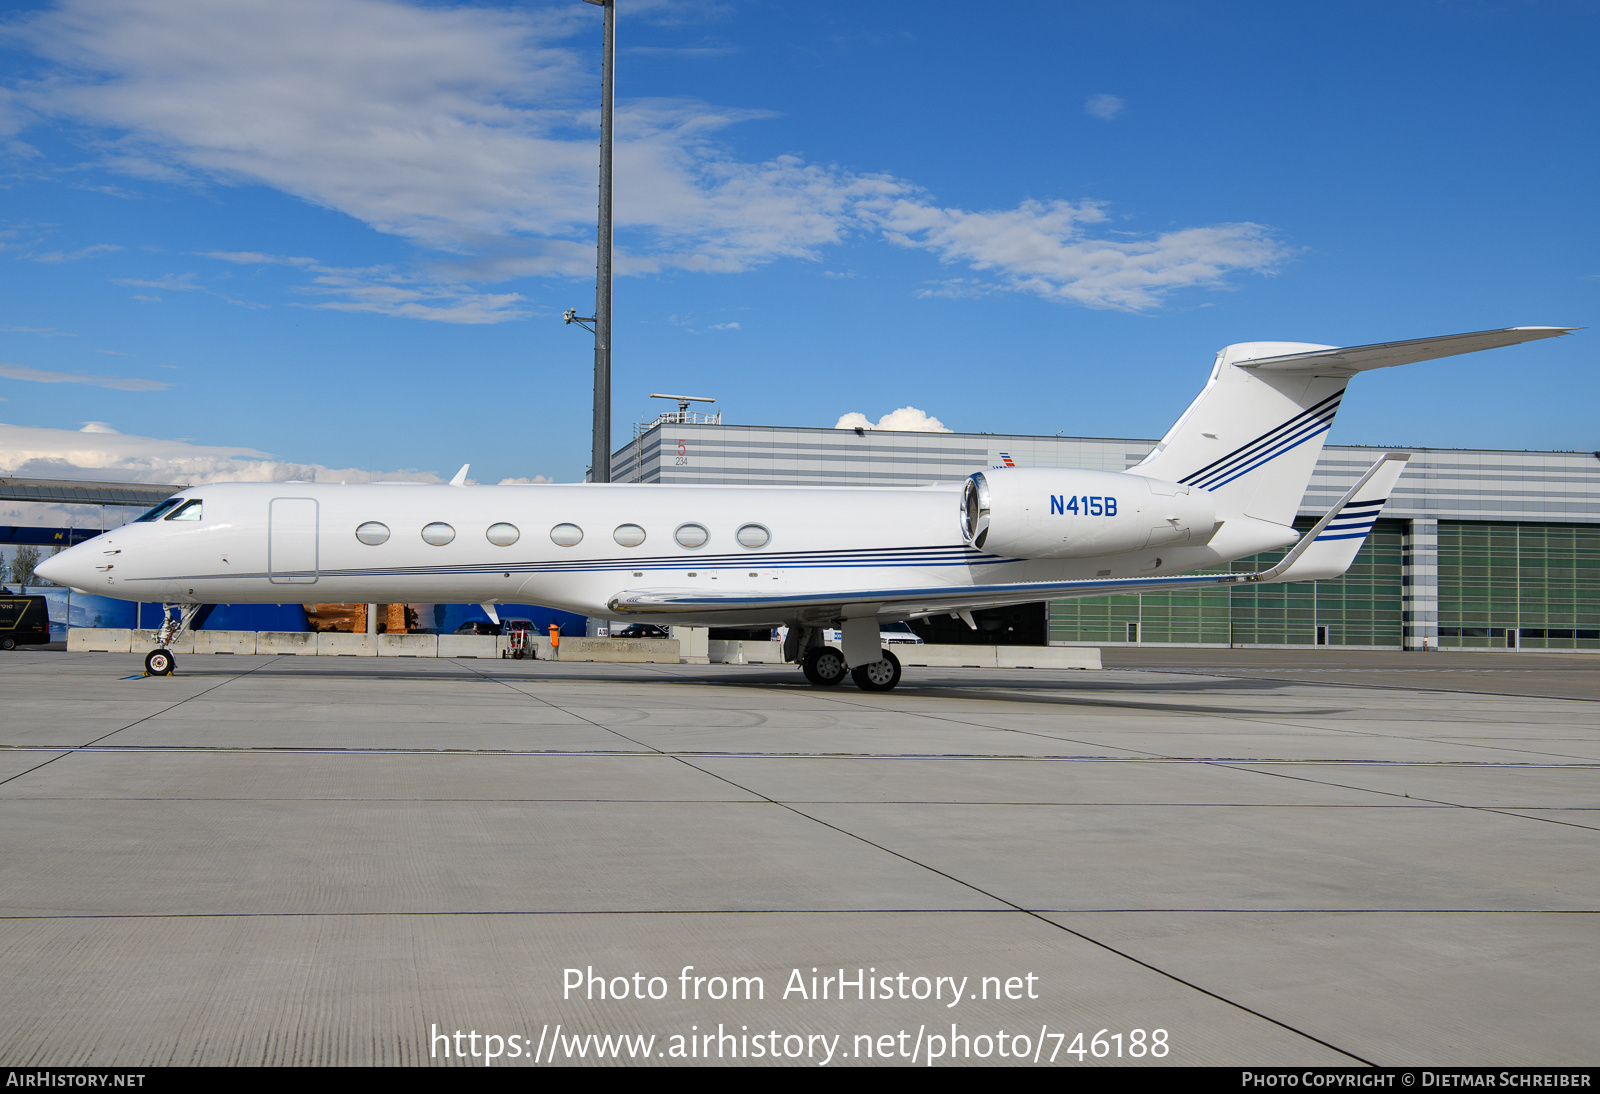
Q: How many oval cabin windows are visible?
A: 7